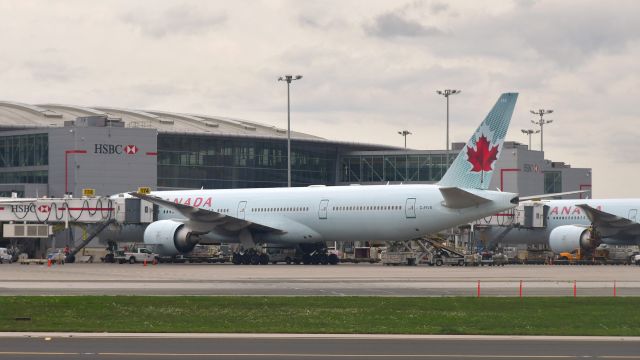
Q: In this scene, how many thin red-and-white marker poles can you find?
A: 4